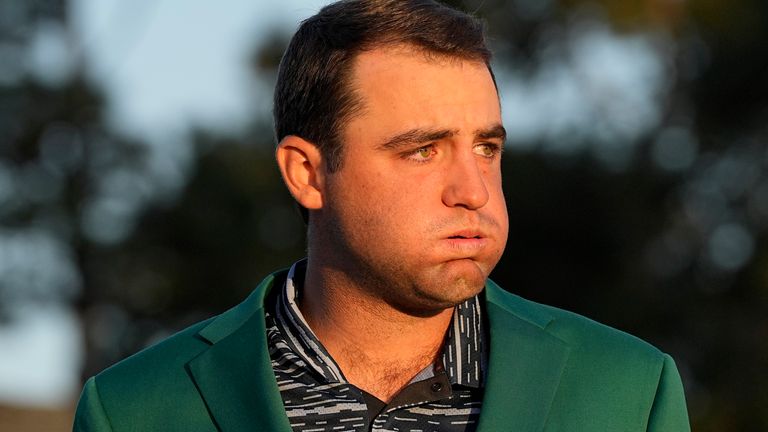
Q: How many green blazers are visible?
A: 1